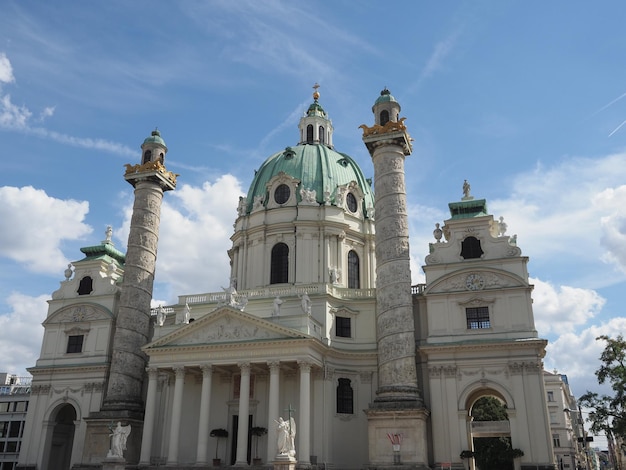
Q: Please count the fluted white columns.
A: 6